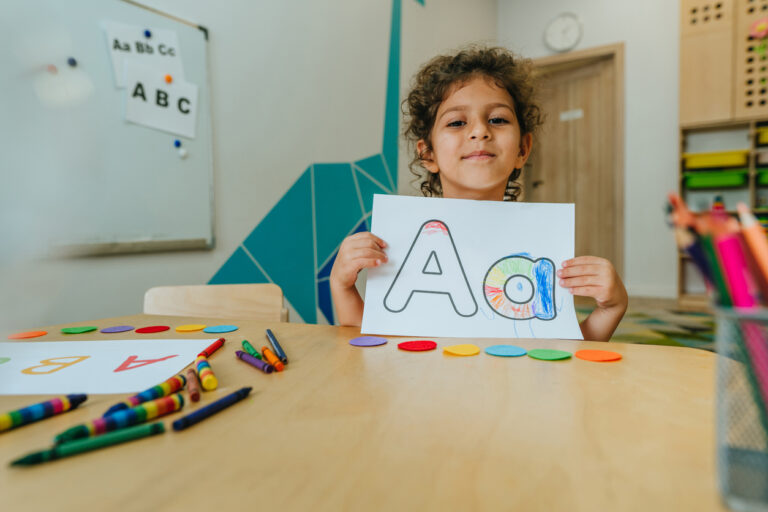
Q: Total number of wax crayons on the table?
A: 12